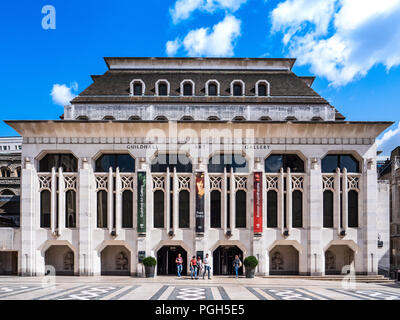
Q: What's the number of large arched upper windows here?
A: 6